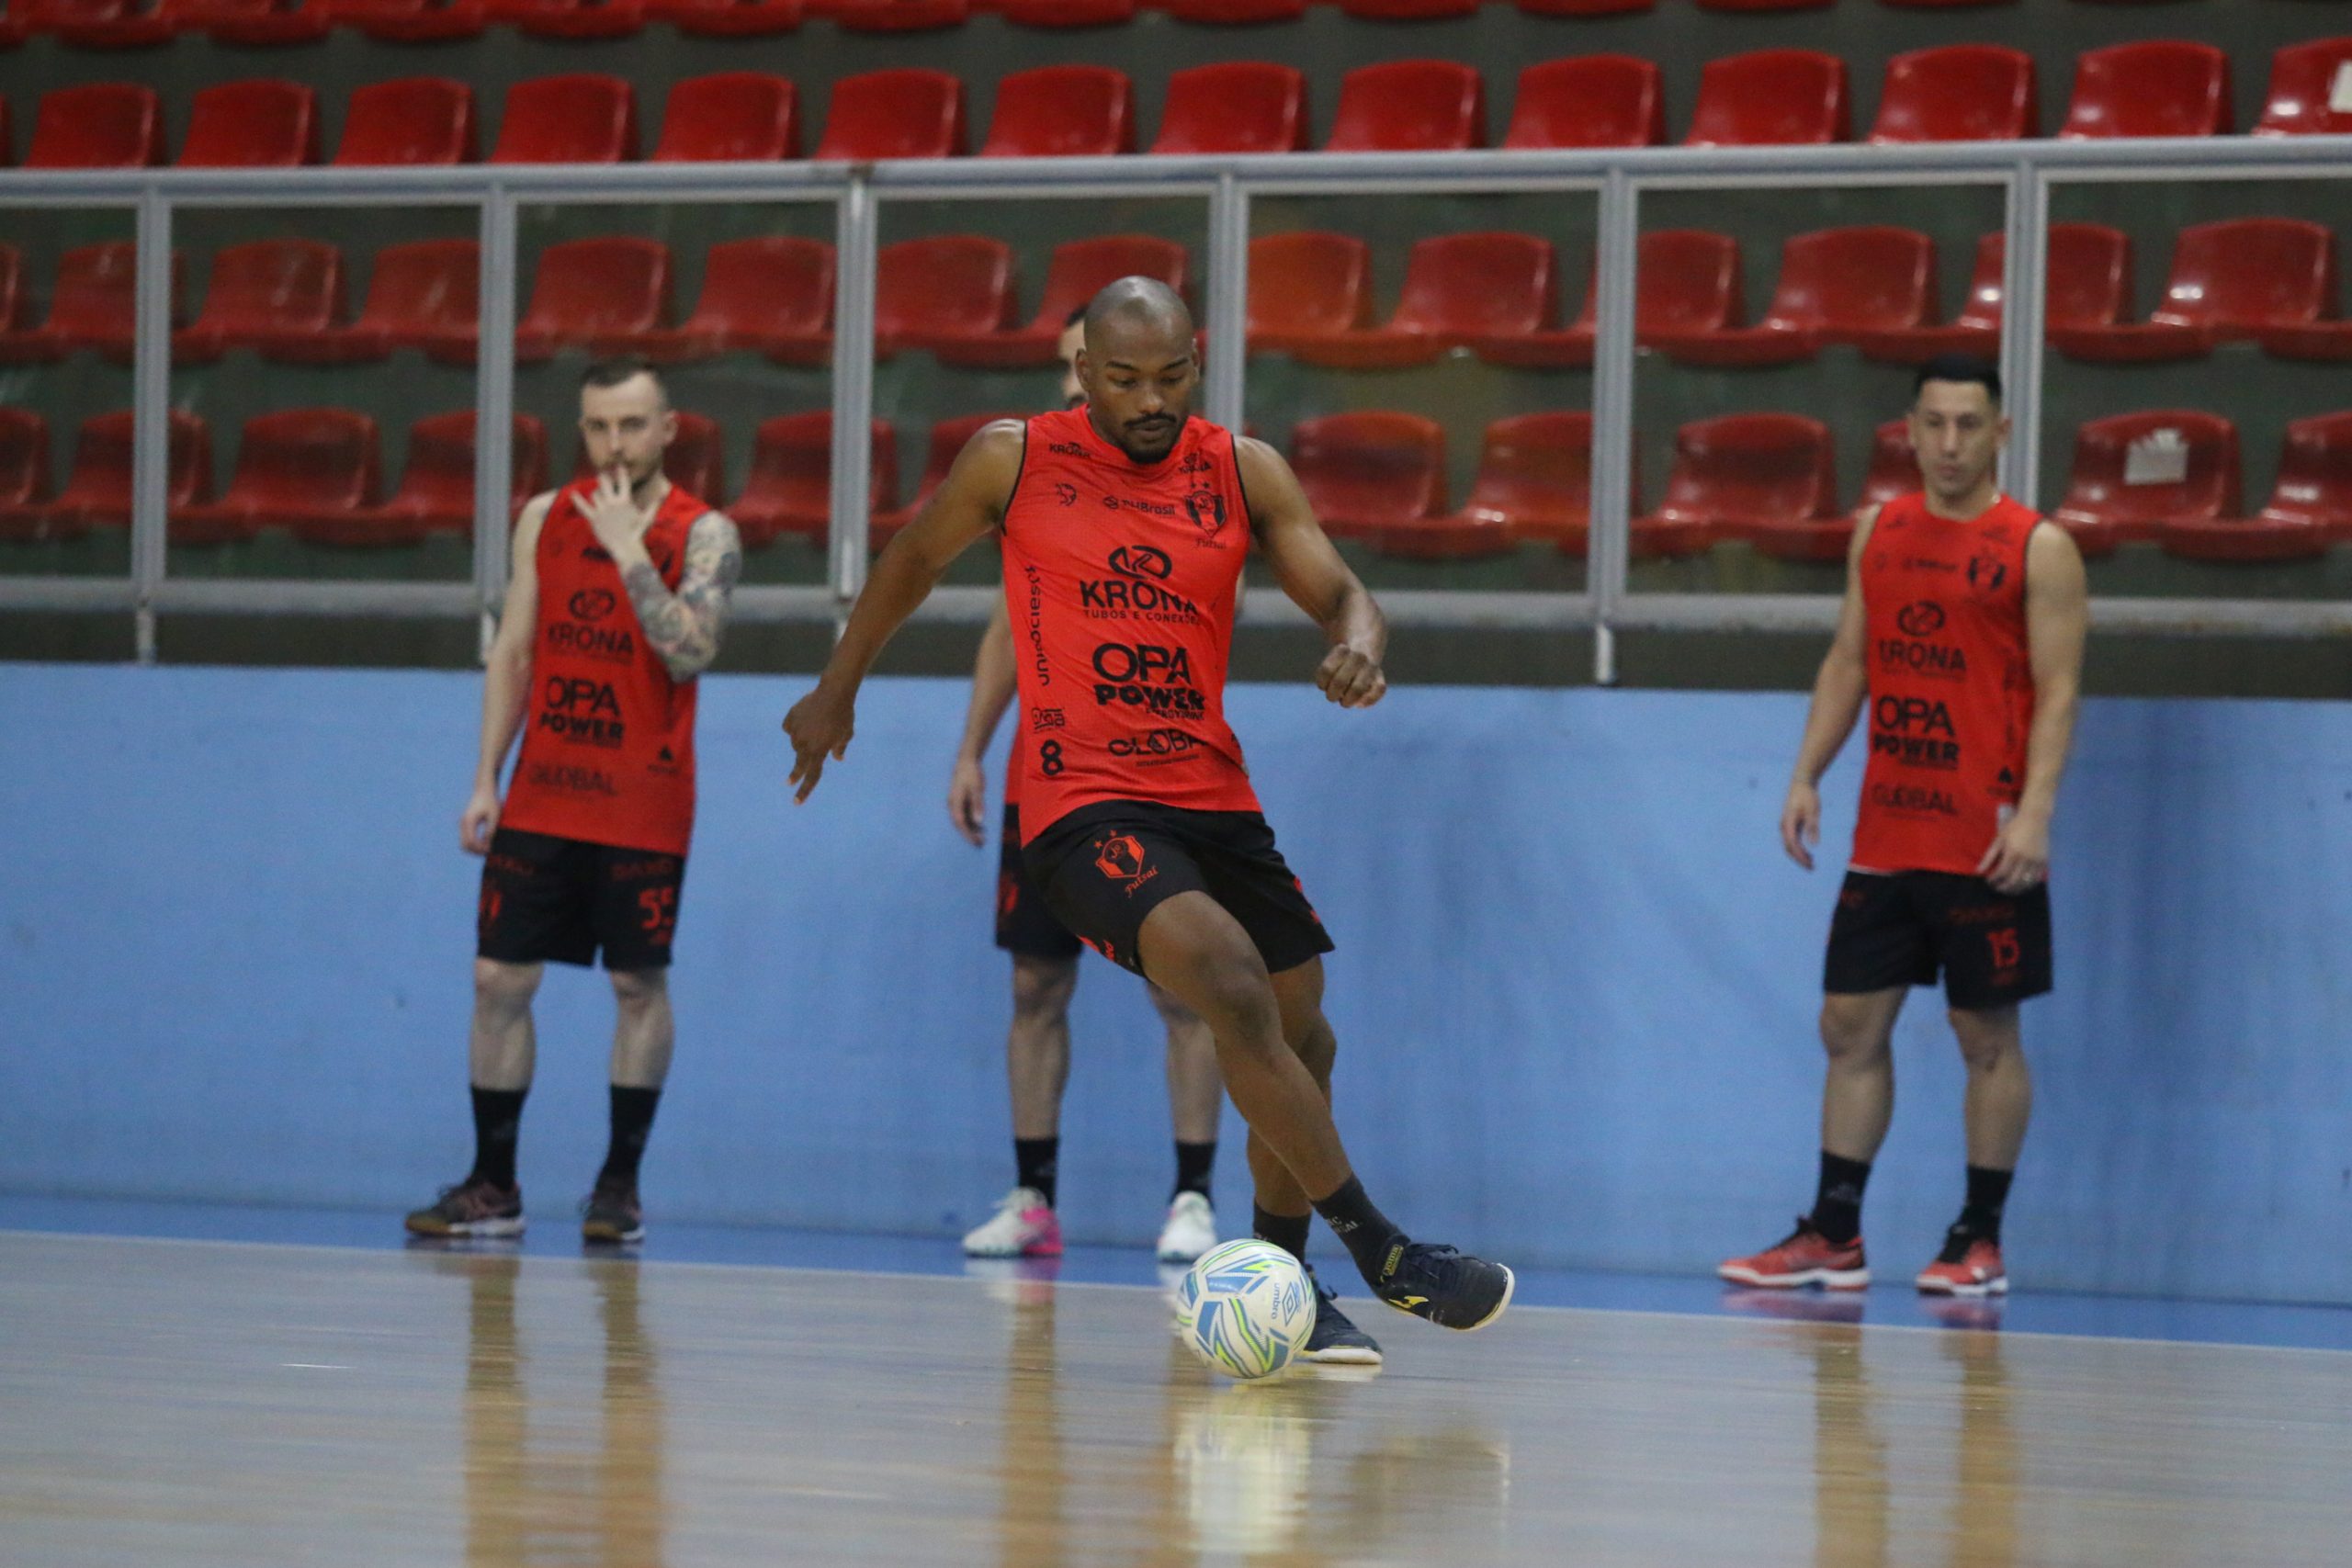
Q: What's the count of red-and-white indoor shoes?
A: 2